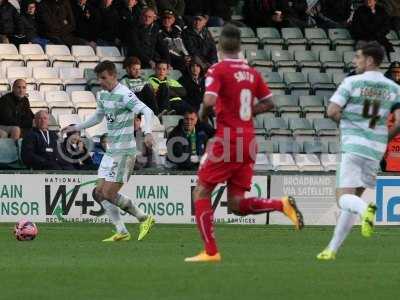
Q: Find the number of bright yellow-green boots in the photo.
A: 4